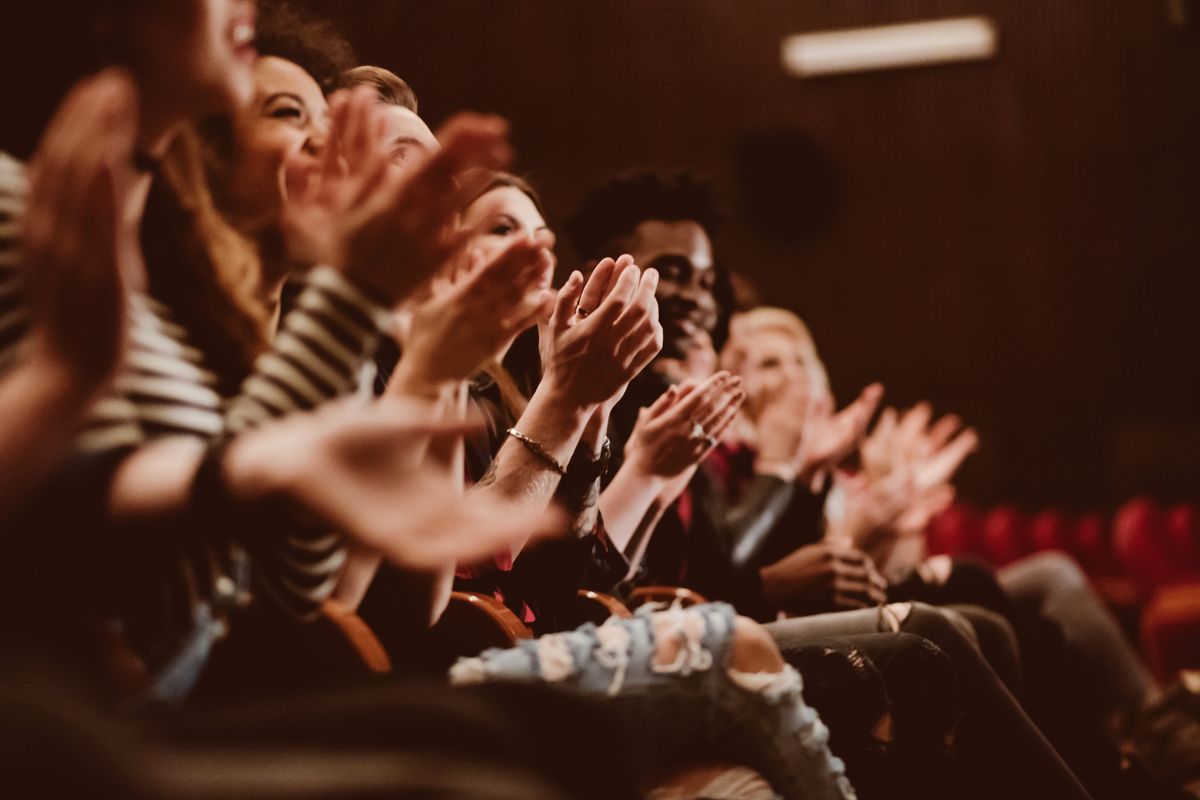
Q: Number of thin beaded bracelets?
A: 1